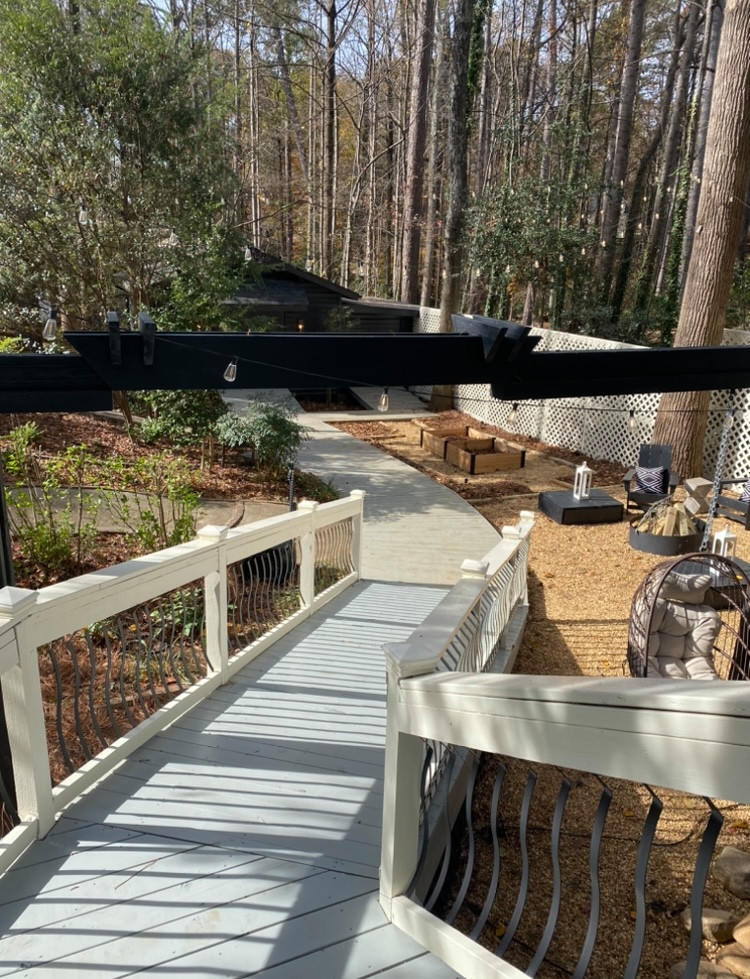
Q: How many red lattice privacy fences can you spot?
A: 0